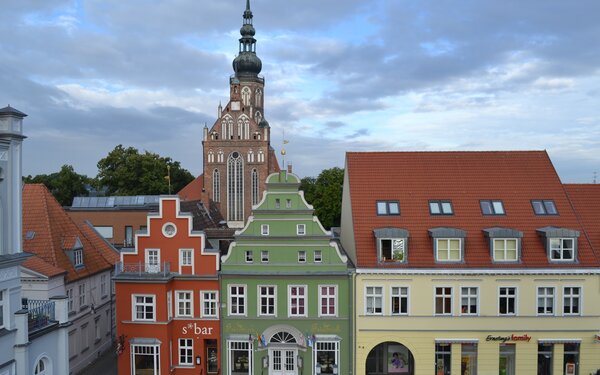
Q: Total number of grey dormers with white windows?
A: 4